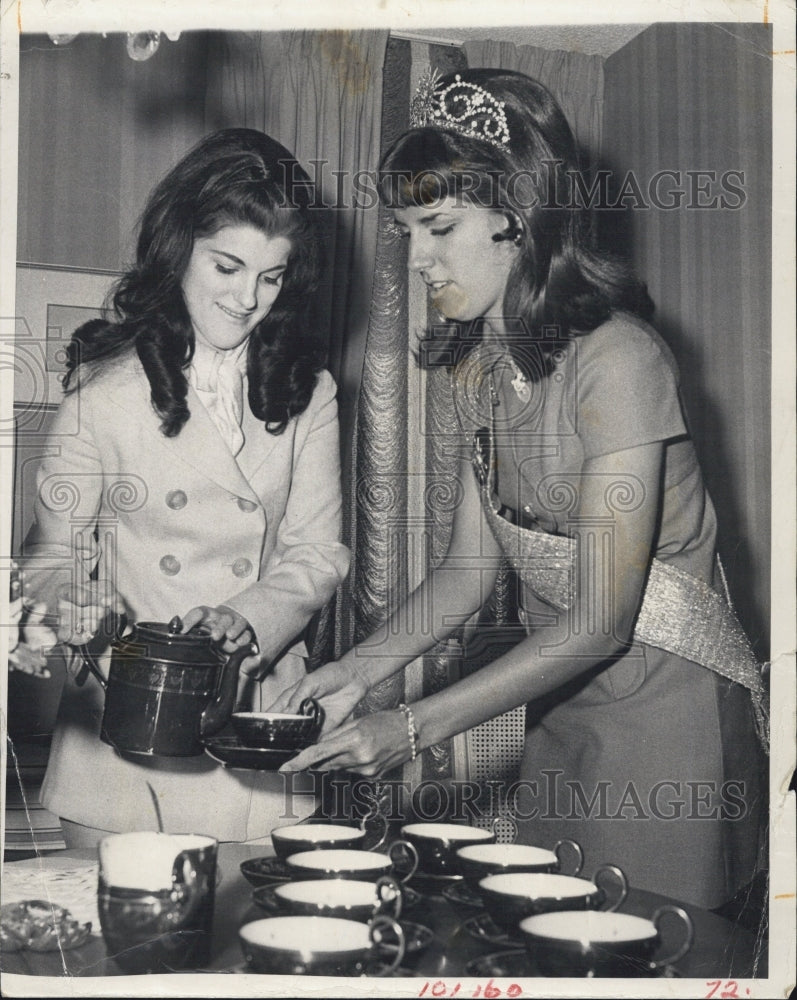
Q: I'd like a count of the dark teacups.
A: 9